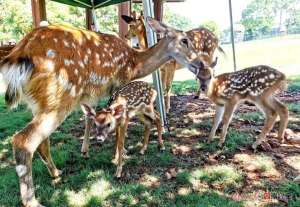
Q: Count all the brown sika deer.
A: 4